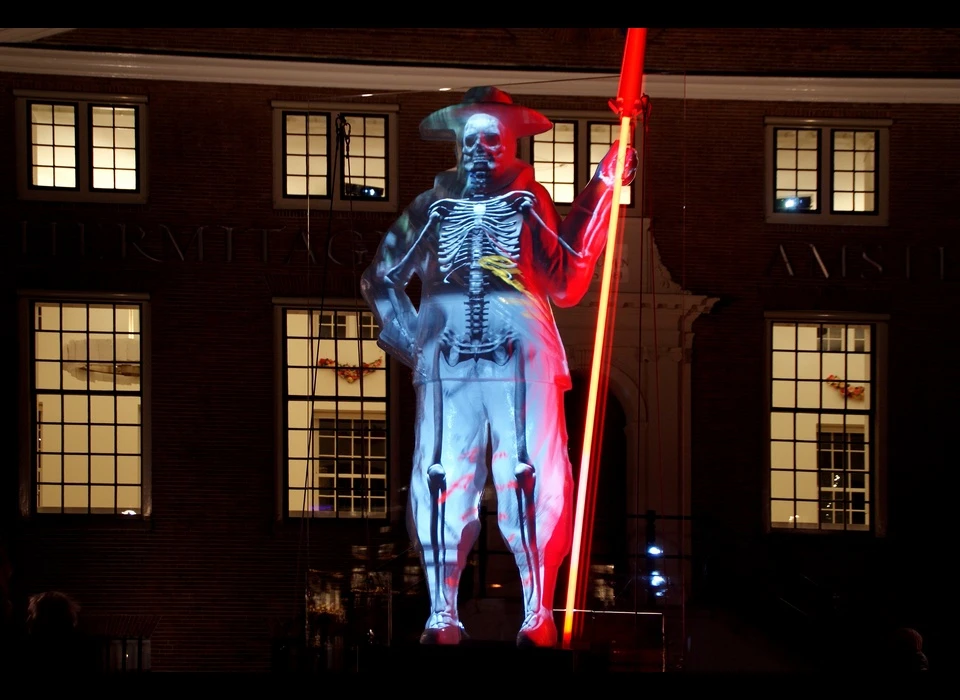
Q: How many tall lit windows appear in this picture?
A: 3